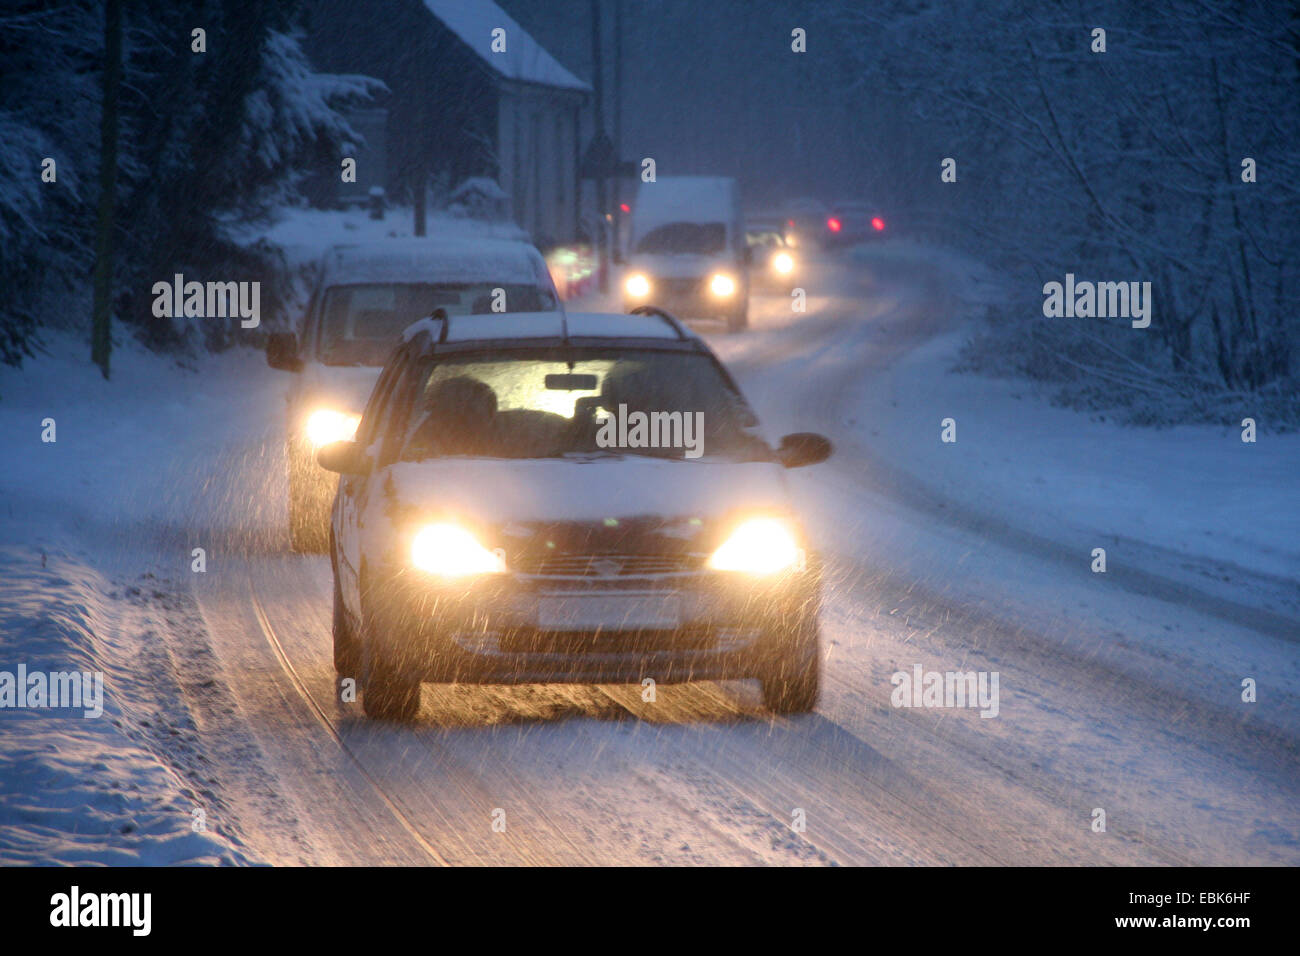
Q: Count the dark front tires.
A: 2